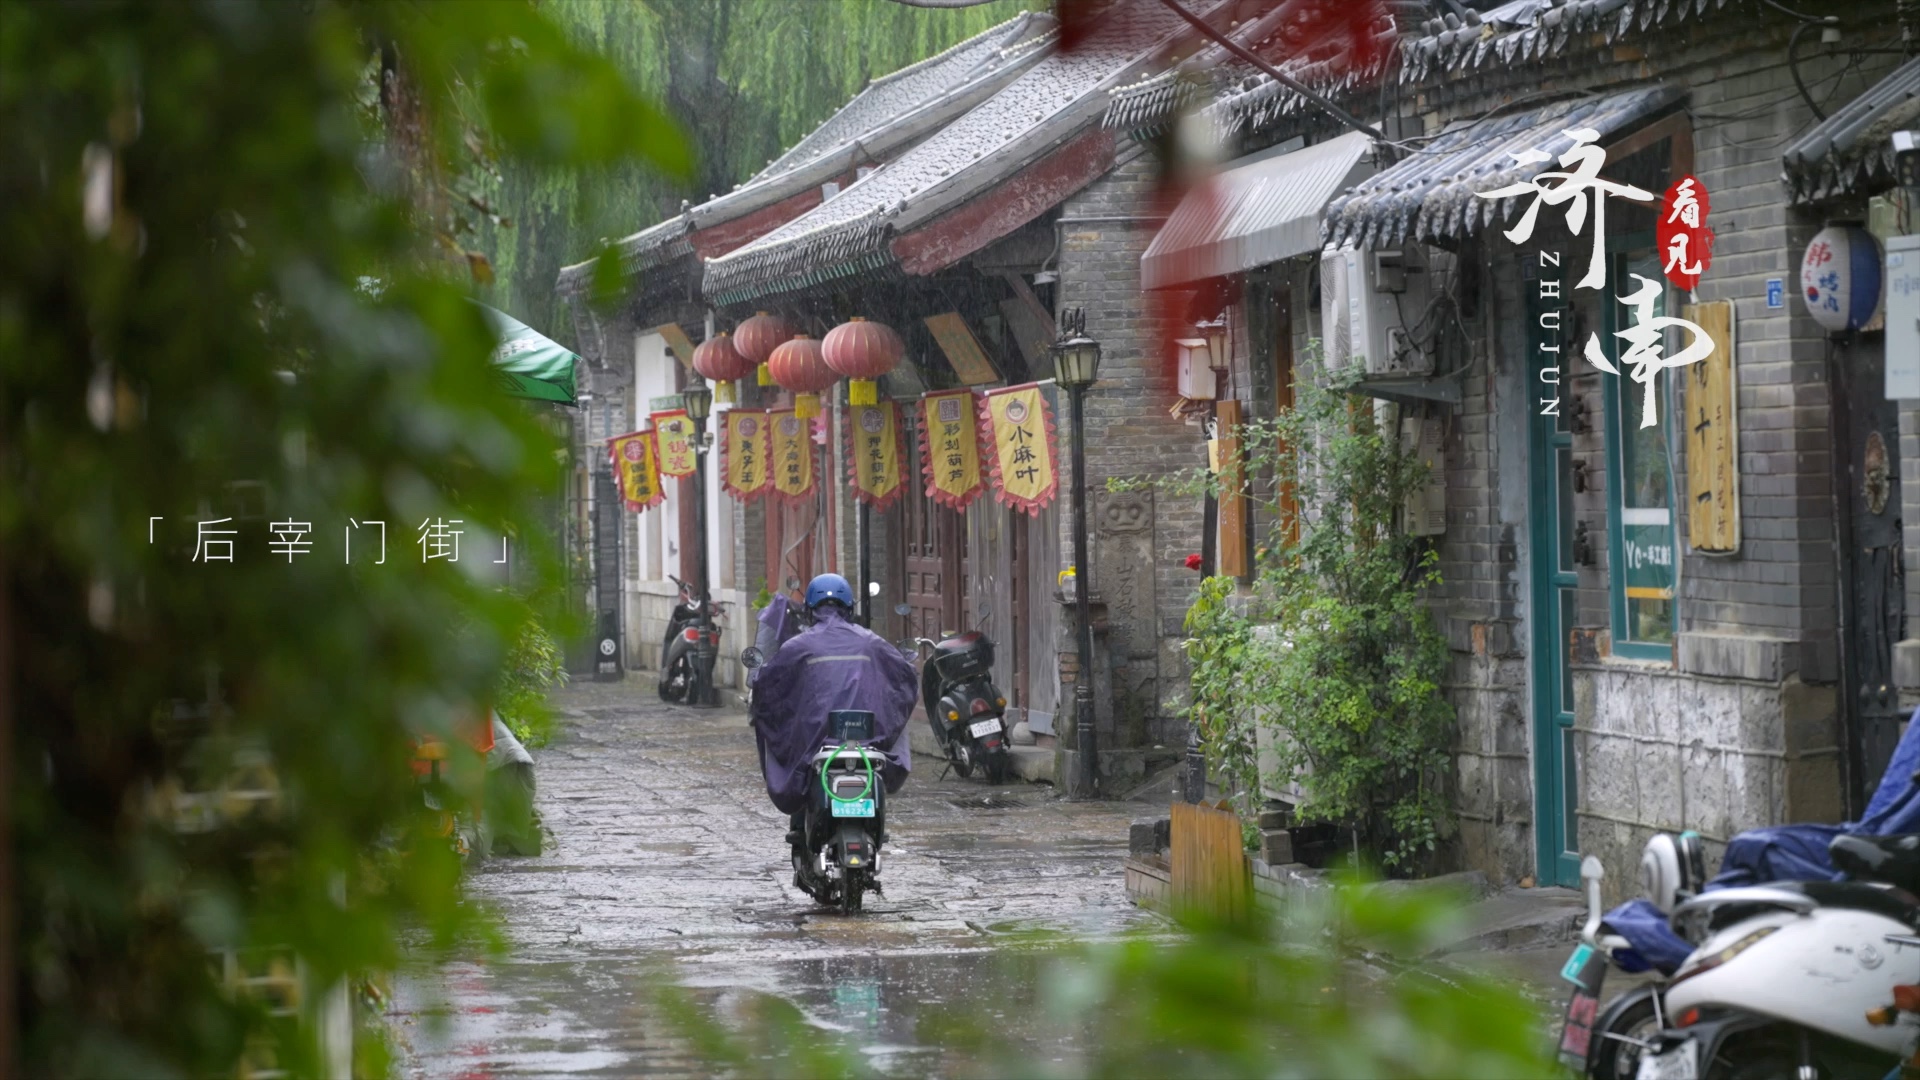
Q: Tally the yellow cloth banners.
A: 7